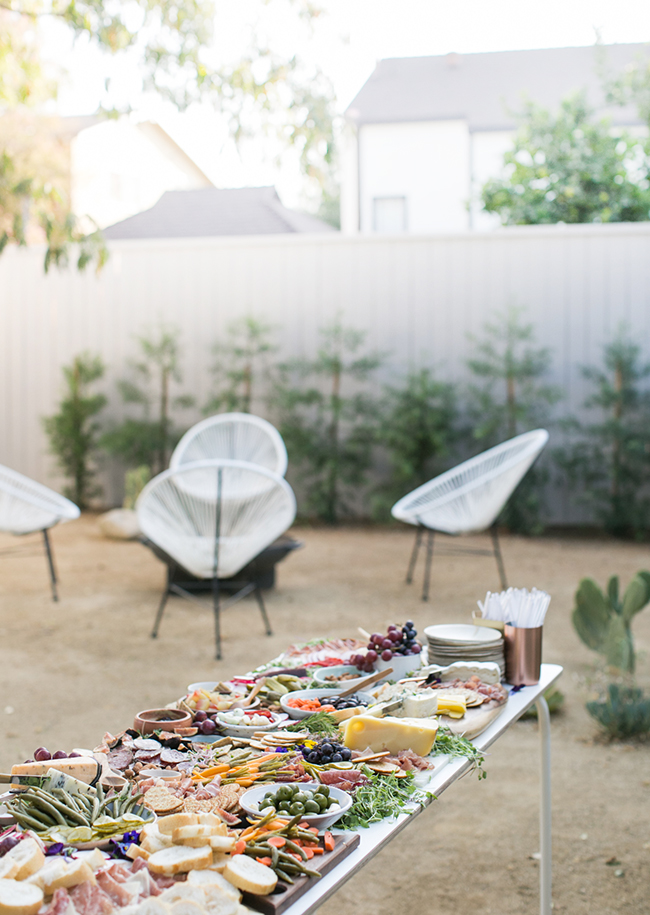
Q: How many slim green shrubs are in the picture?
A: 7